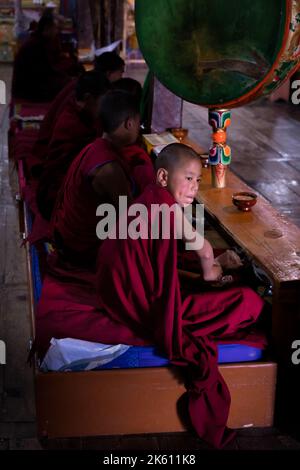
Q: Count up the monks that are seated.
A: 6